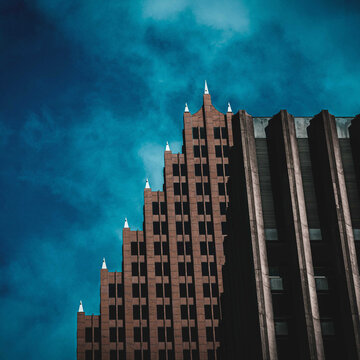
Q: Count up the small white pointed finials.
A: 8